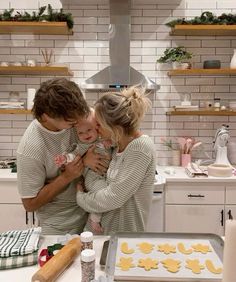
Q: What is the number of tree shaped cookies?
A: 2